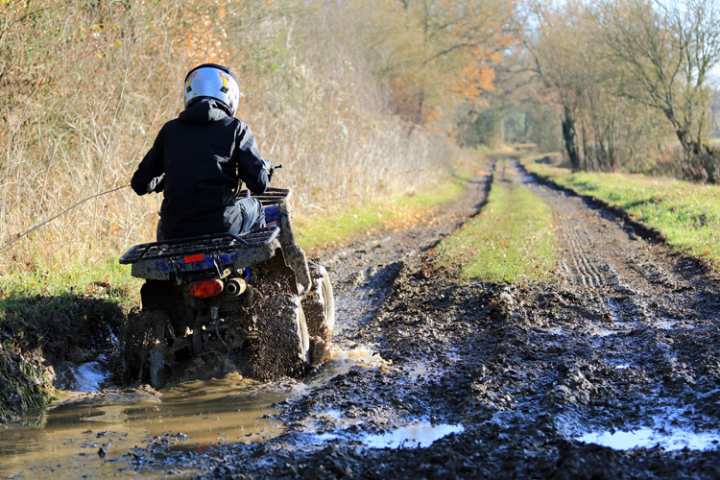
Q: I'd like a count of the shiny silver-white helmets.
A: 1